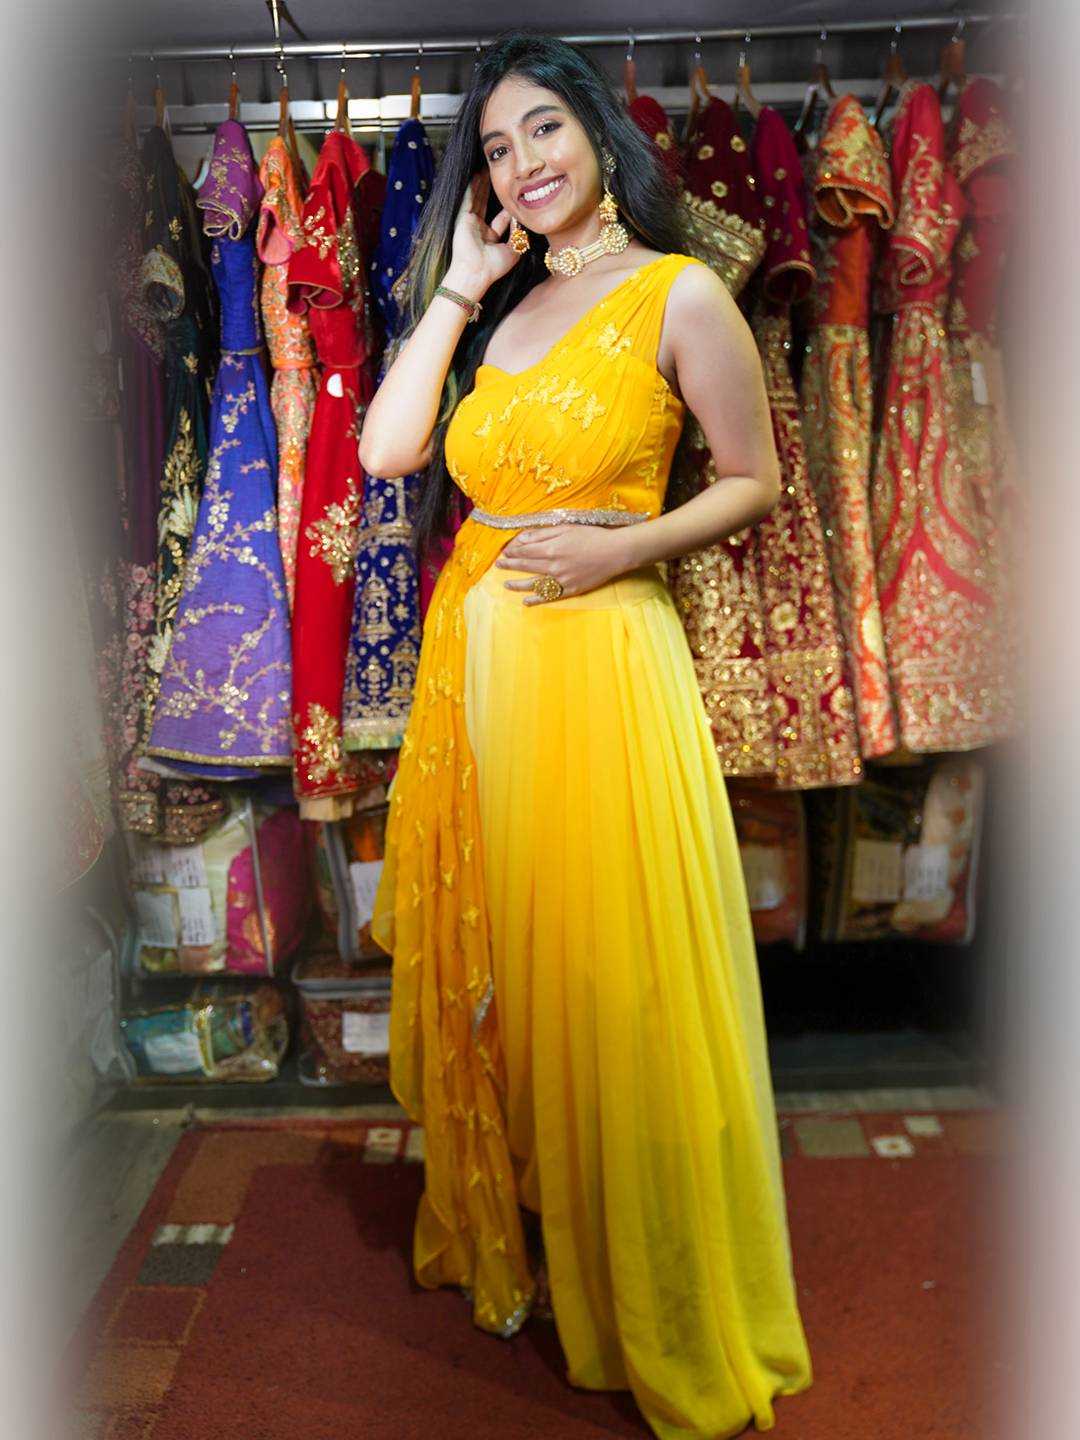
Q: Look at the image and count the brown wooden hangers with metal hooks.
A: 12